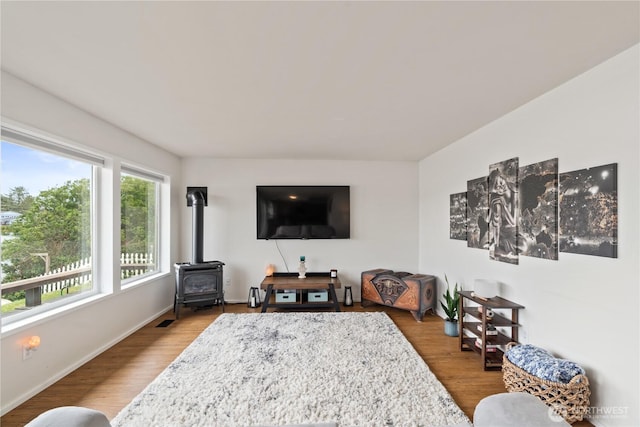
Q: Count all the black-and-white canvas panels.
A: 5